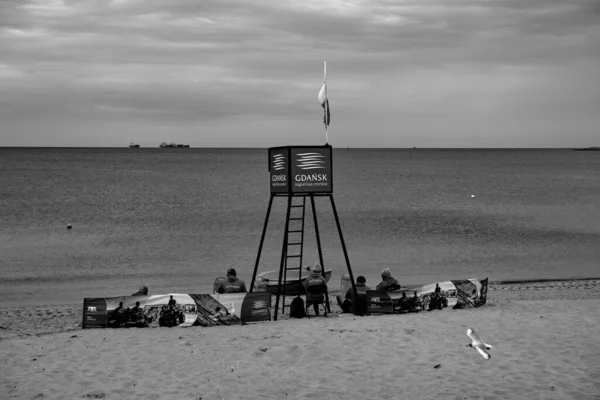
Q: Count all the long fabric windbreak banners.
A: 2